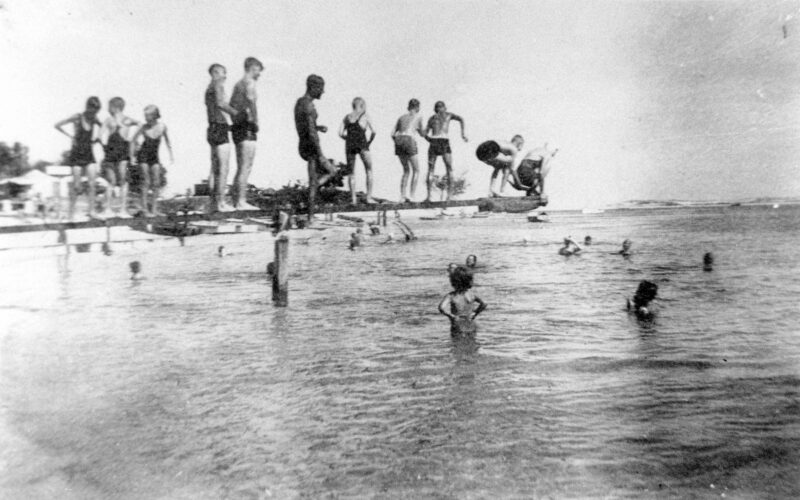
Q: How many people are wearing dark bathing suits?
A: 11